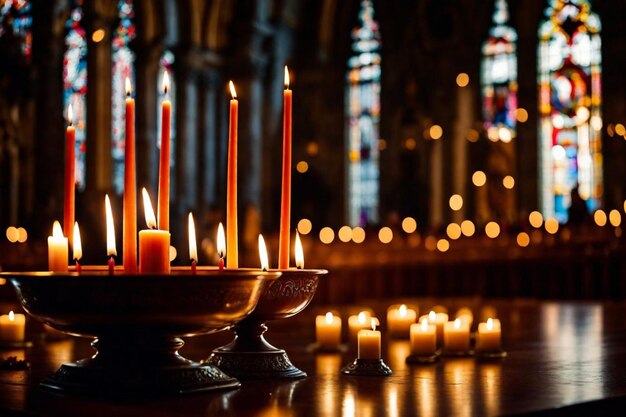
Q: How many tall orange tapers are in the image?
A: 5